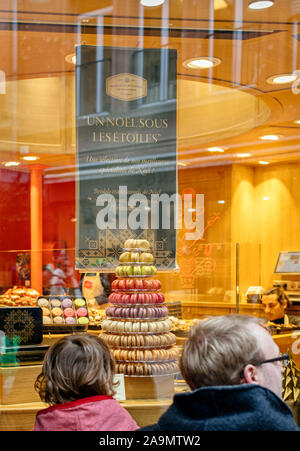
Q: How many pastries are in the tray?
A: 12